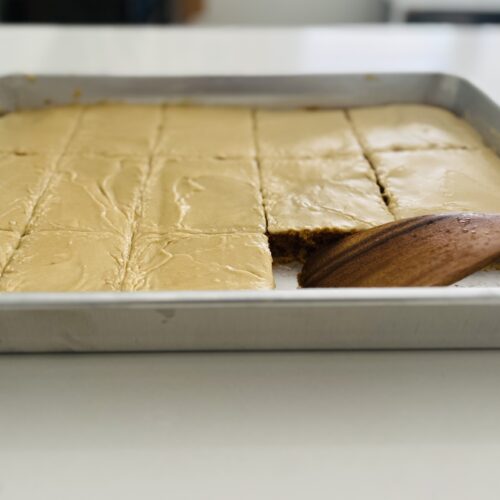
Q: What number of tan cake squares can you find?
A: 13